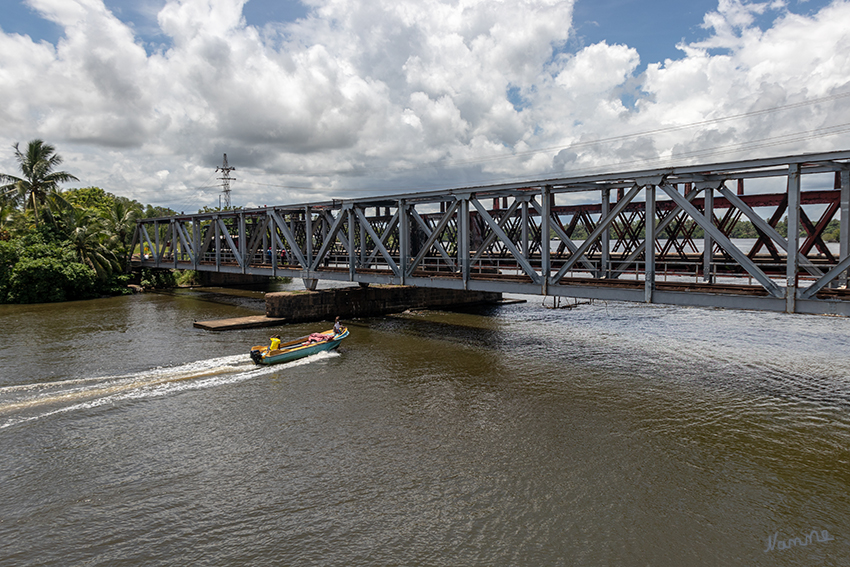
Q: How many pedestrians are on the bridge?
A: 3